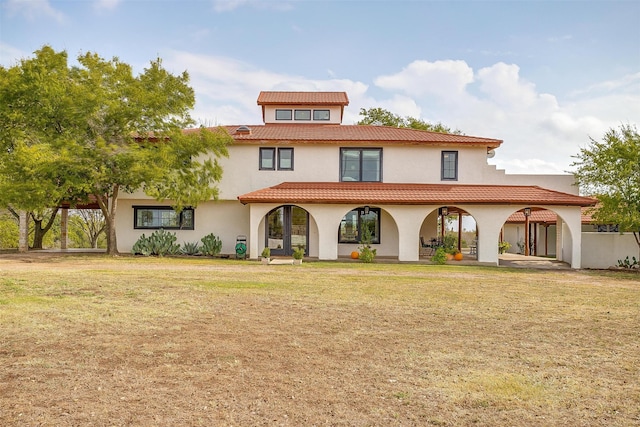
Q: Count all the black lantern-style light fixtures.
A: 3